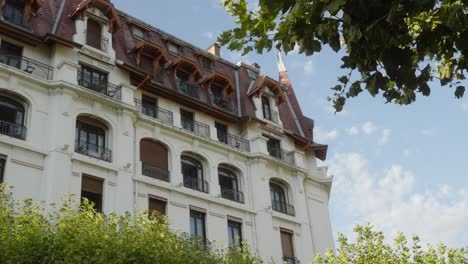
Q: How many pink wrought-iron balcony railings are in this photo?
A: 0